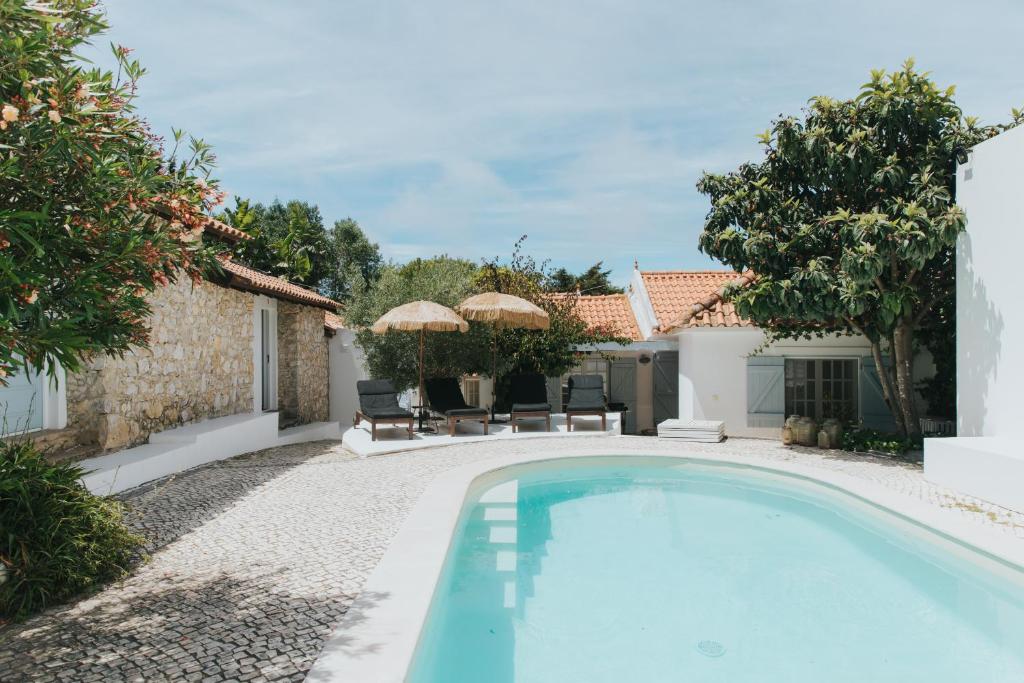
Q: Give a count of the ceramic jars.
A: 5